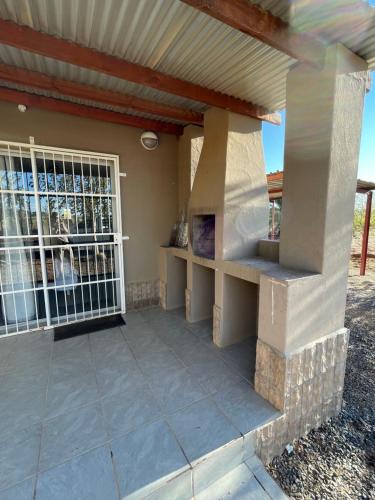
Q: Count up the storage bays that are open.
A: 3